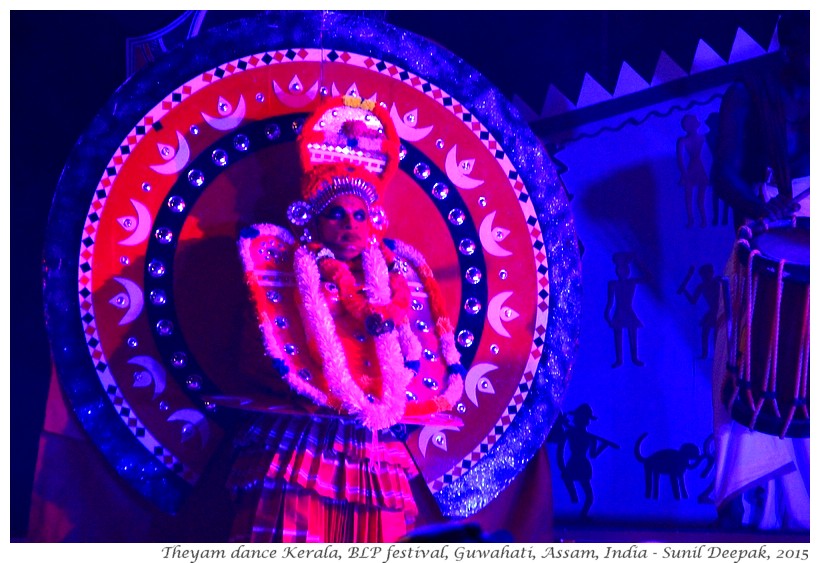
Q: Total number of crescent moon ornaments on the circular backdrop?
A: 14